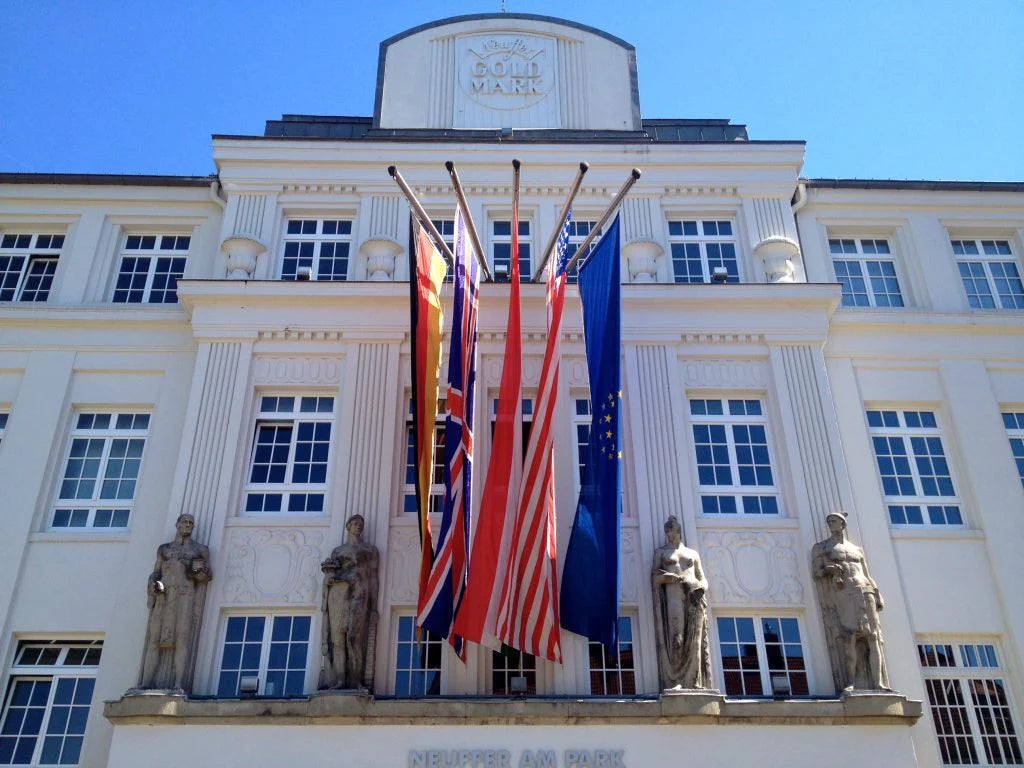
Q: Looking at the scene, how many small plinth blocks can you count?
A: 4